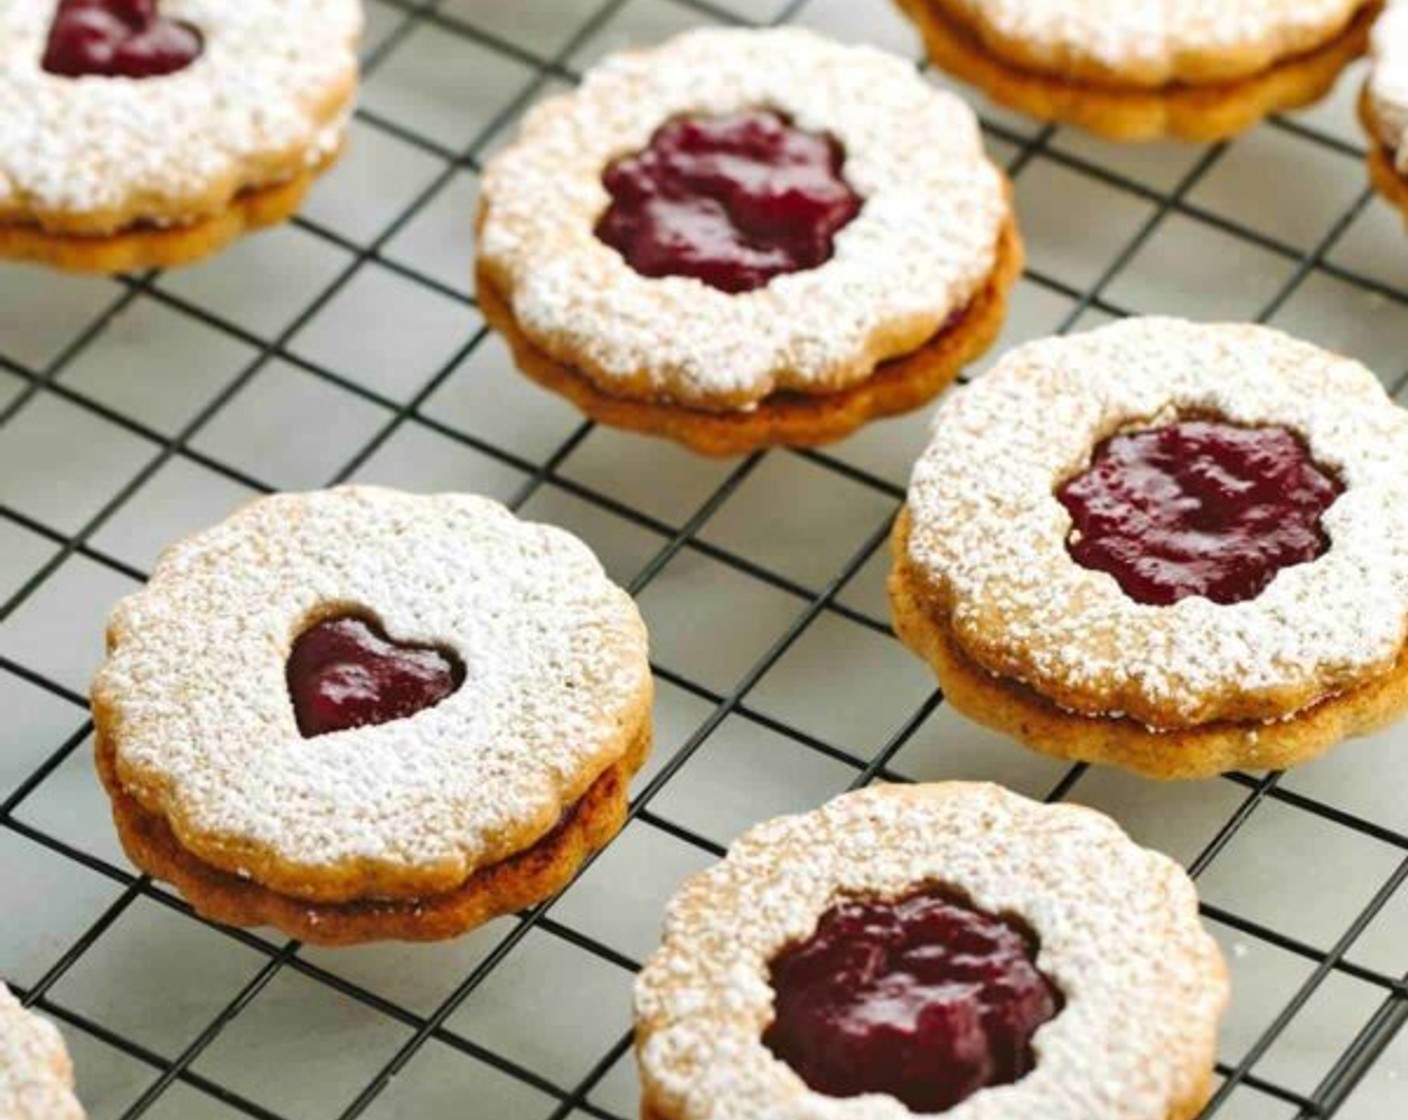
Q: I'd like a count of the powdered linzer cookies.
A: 8